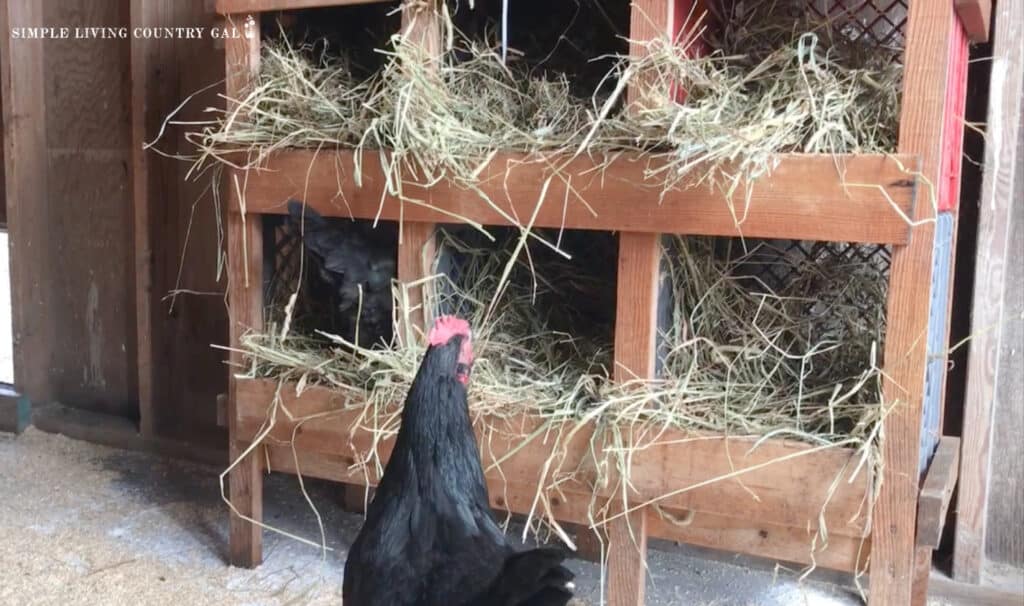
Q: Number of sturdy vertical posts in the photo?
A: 4